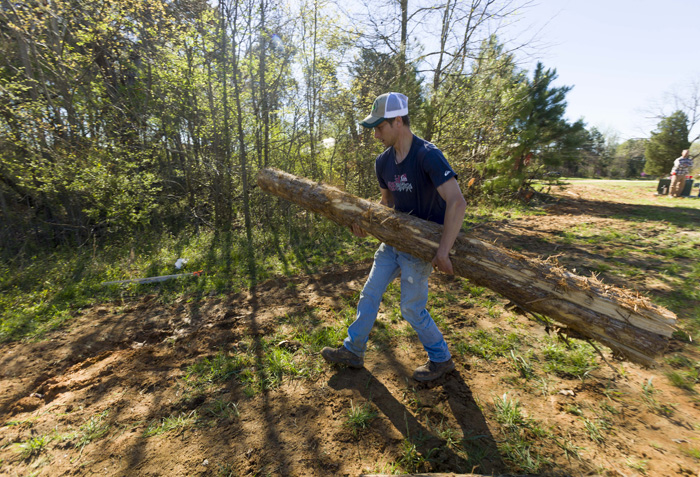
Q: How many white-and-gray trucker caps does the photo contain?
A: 1